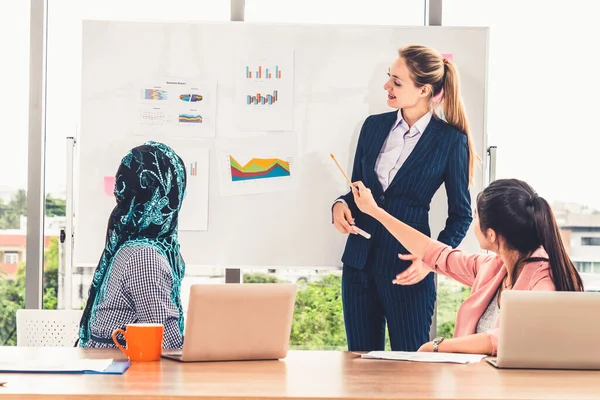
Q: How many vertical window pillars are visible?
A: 3